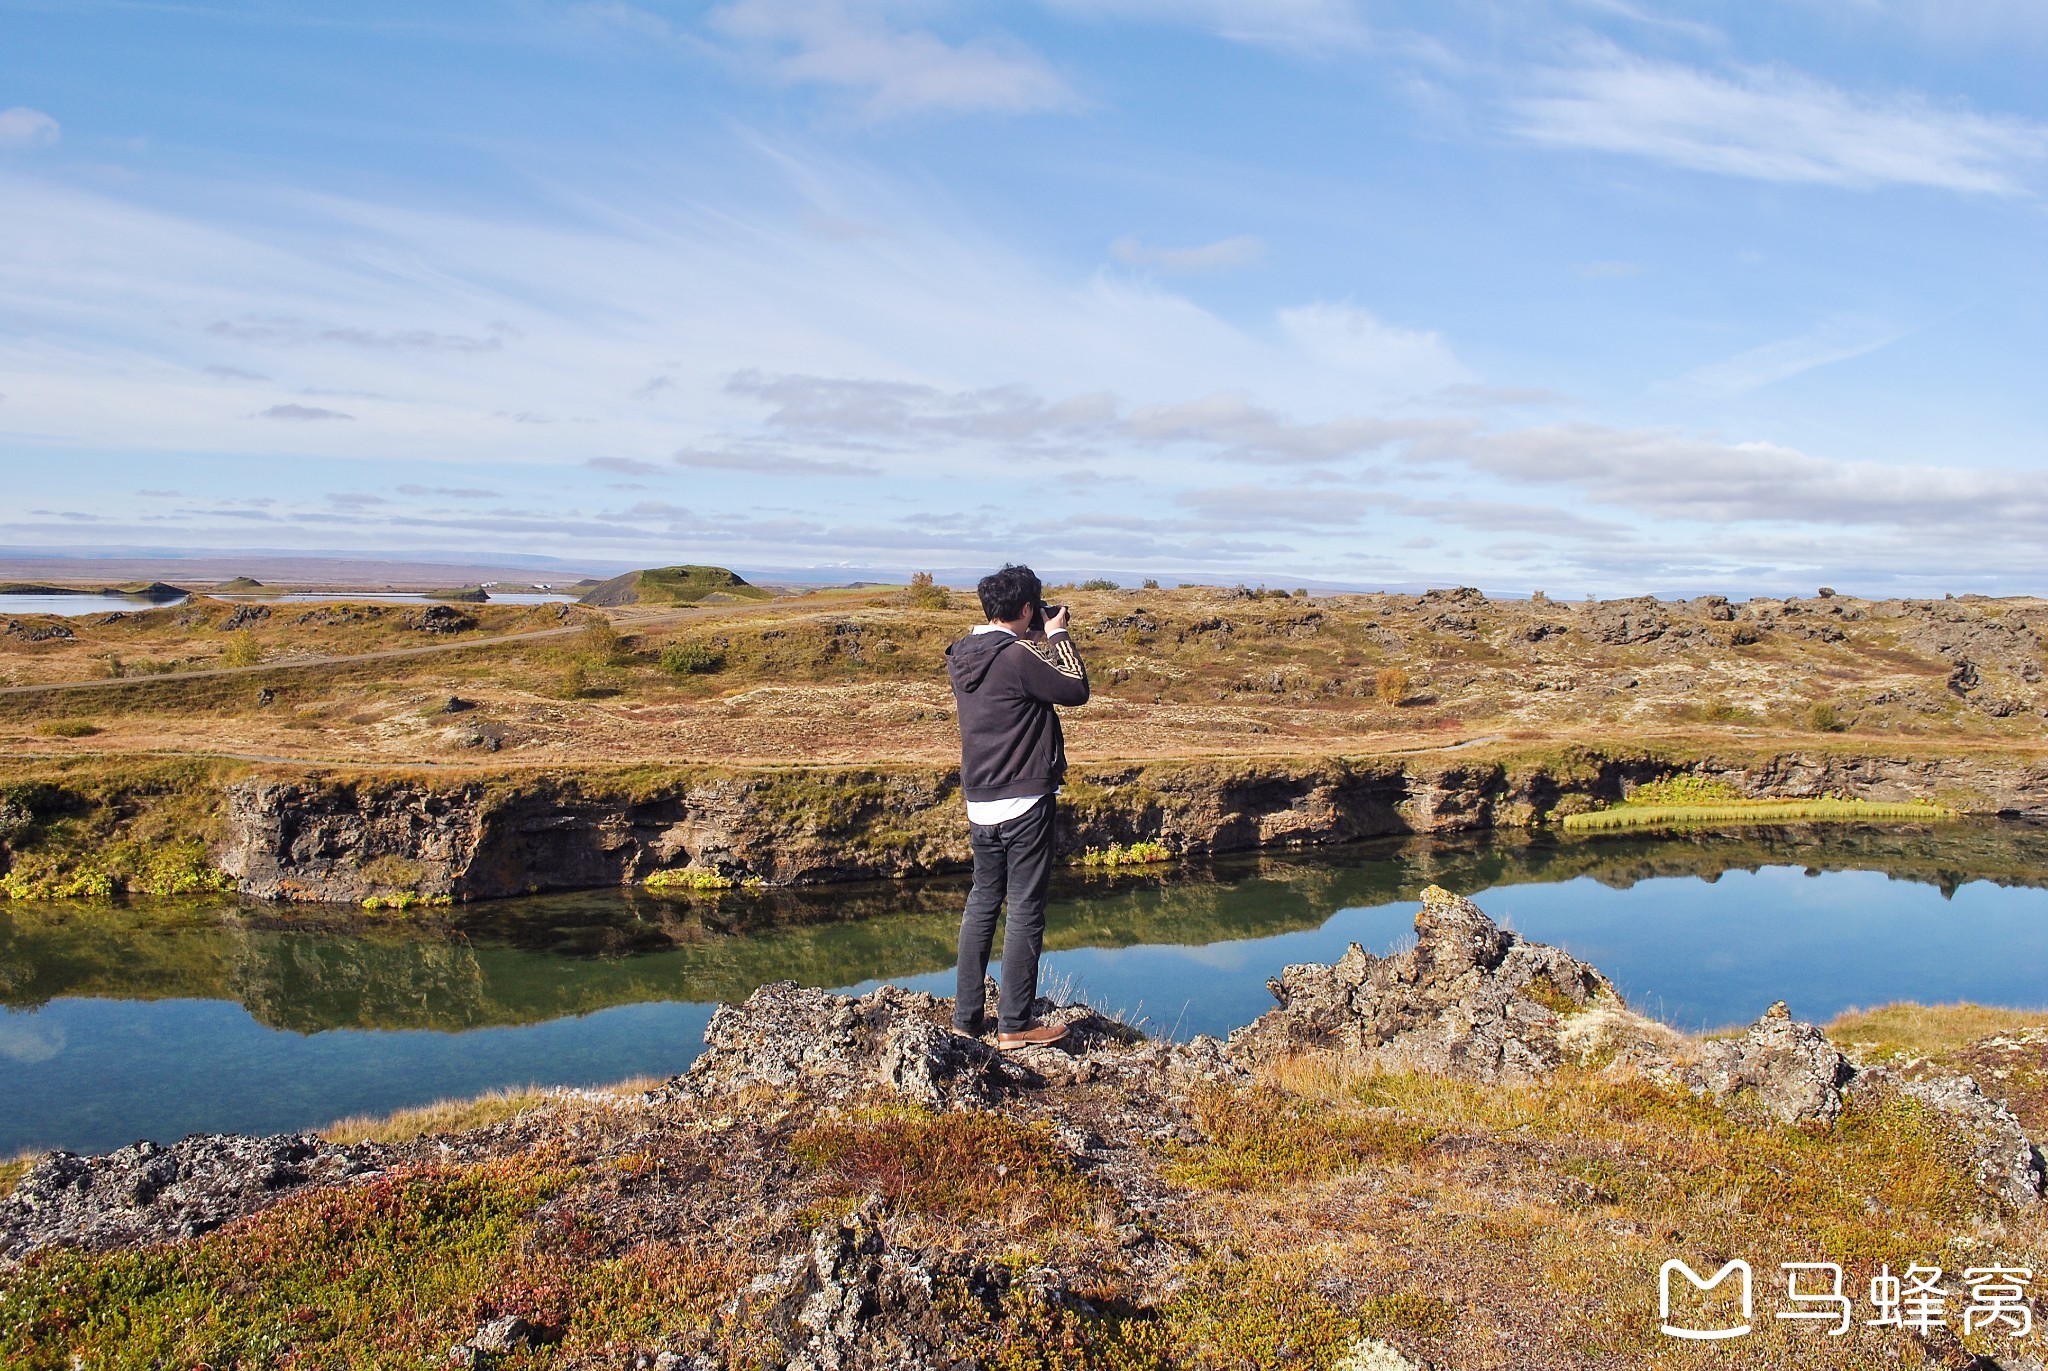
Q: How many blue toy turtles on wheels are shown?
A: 0